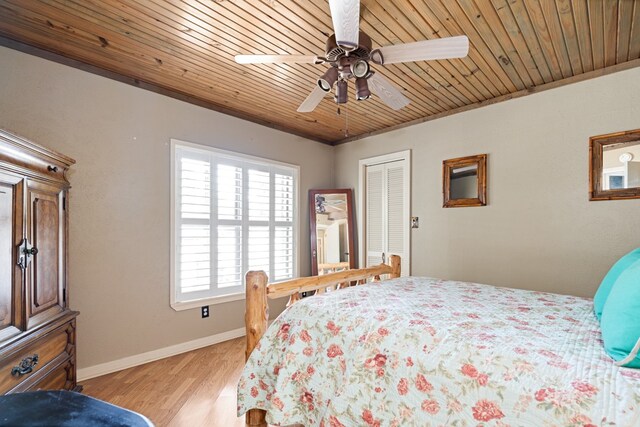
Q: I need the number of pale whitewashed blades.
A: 5